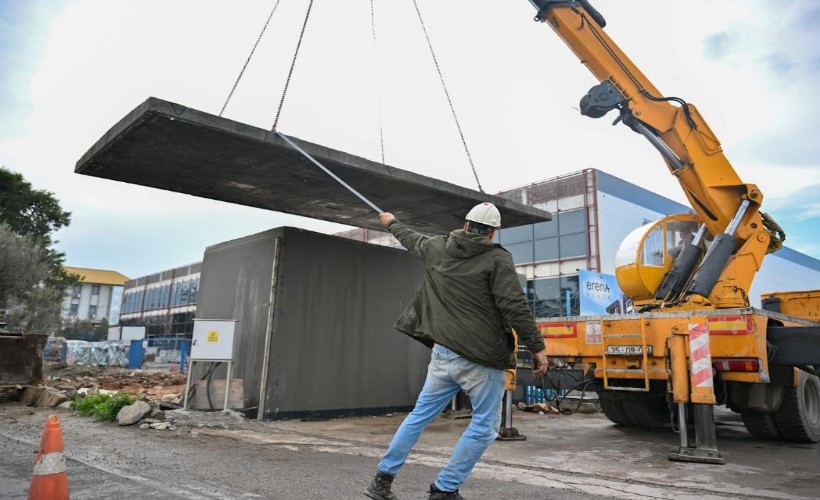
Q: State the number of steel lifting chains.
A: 4